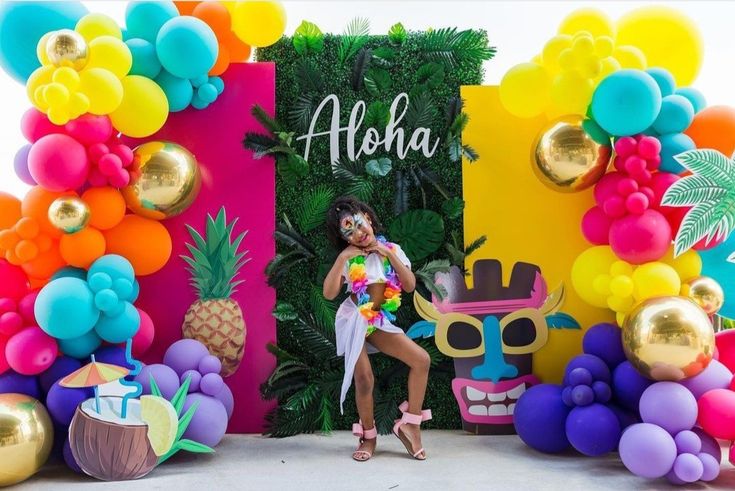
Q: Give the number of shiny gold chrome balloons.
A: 7